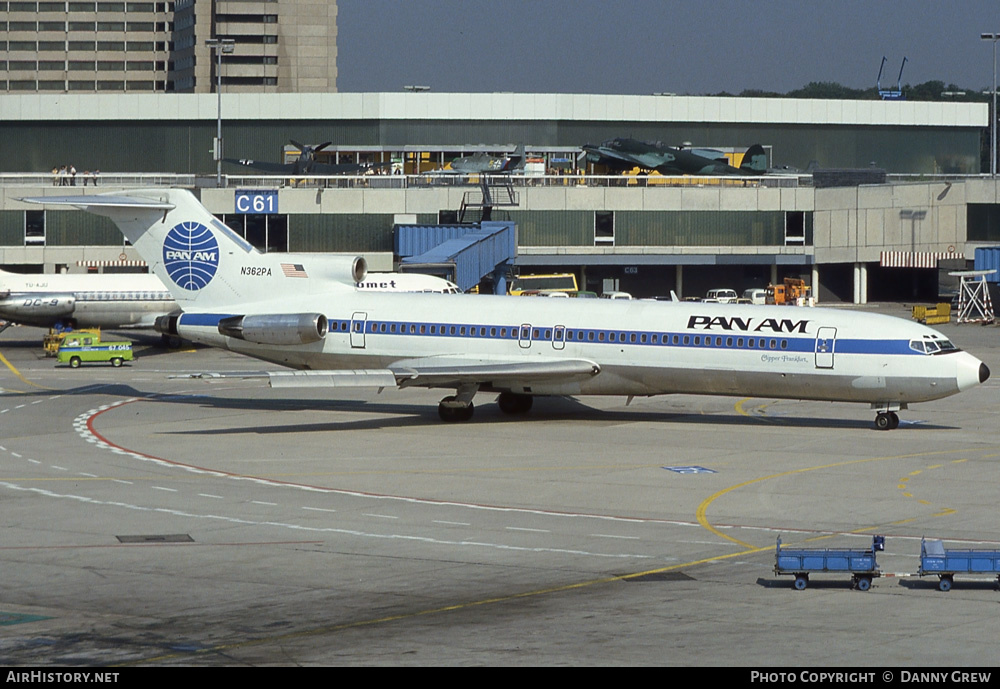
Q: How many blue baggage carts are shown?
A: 2